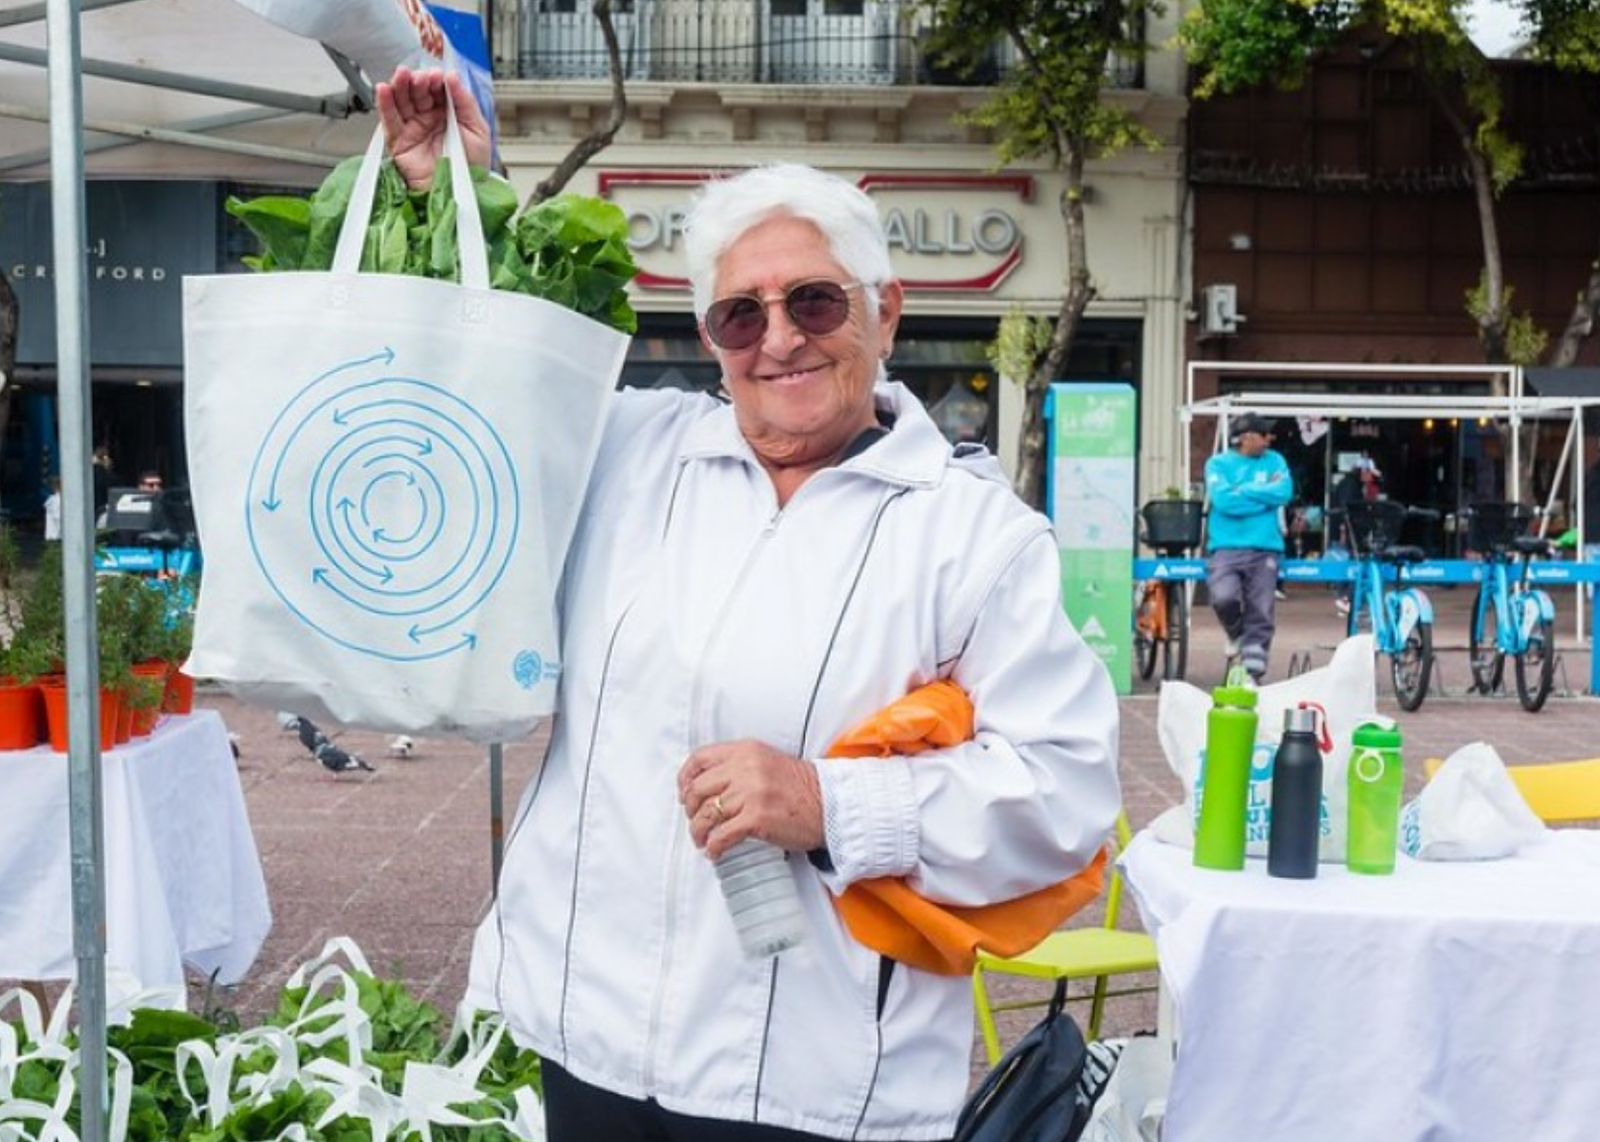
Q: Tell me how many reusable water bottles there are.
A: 3